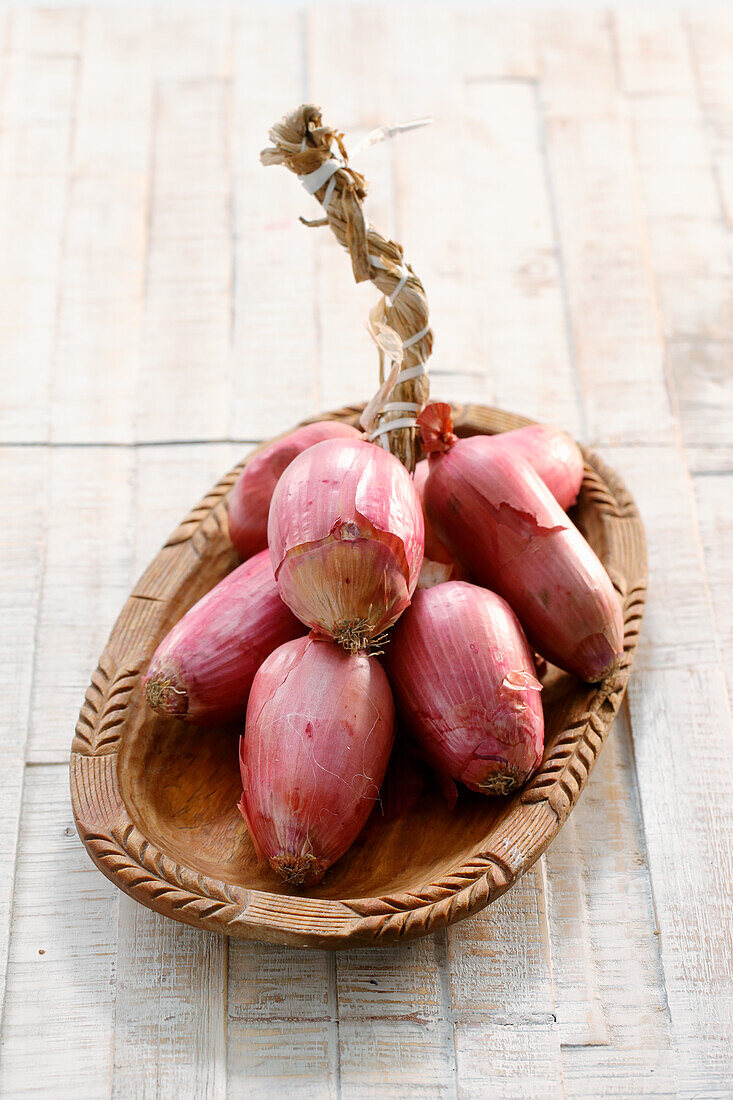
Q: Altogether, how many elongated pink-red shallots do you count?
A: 7